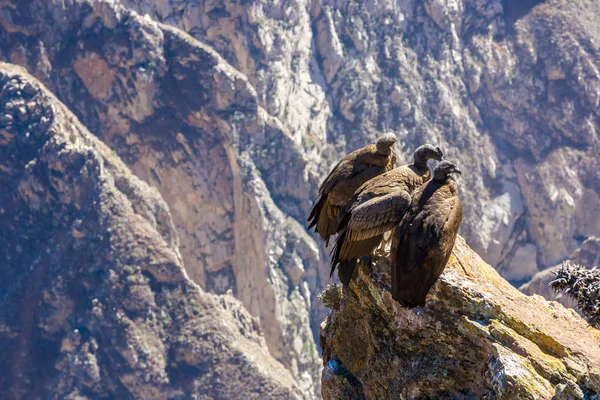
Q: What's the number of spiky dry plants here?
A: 1